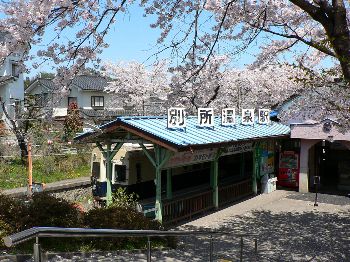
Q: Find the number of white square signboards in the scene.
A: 5